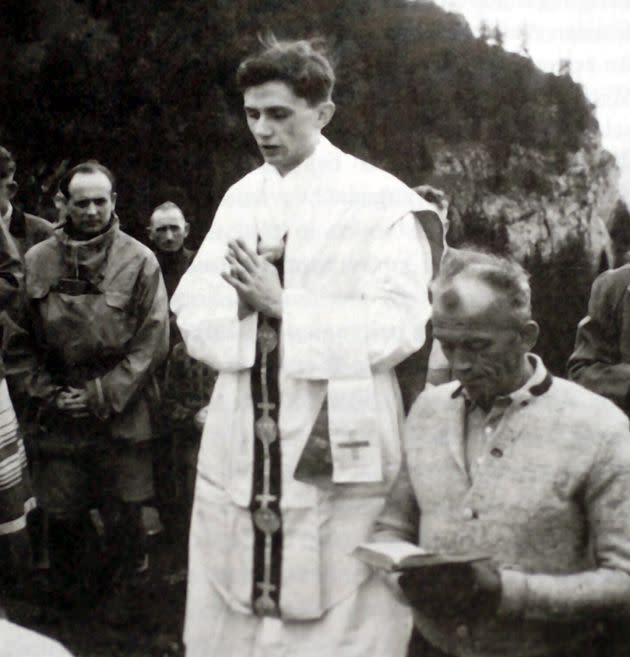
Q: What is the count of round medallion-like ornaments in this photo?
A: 4